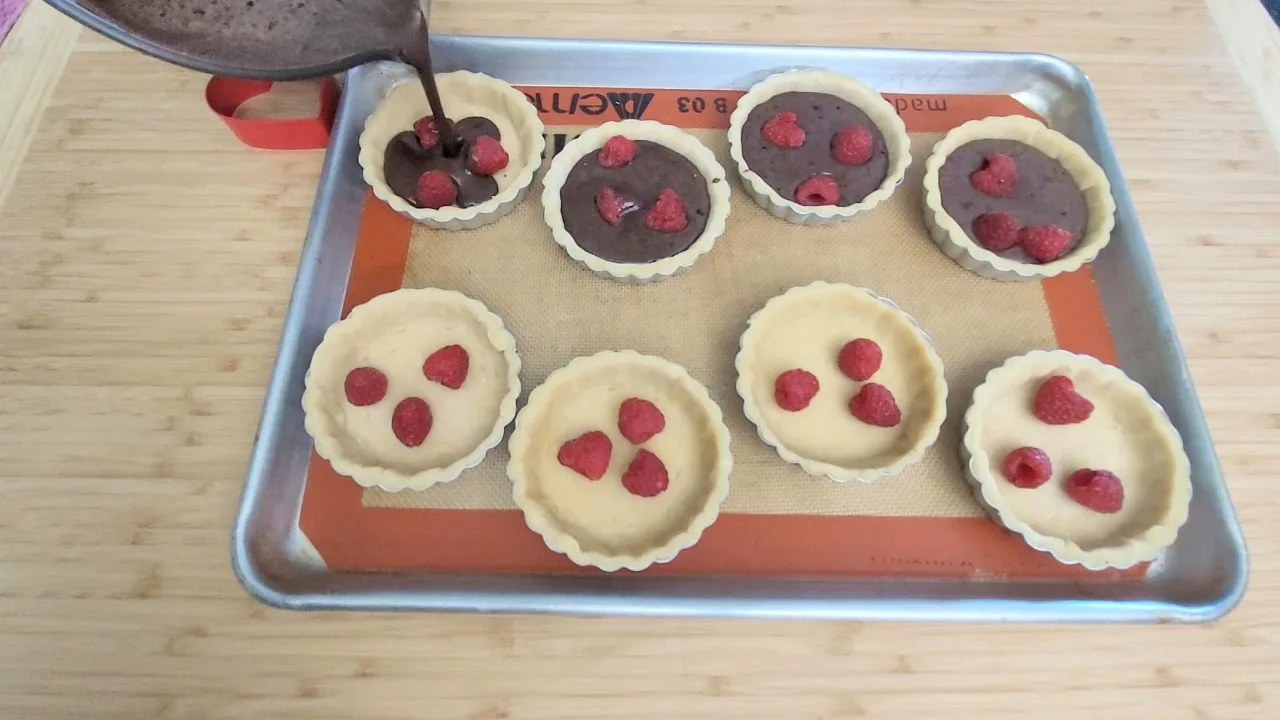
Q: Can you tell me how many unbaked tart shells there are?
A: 8